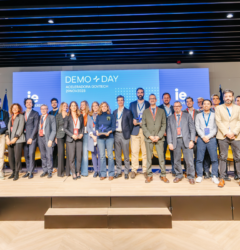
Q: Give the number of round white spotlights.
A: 4